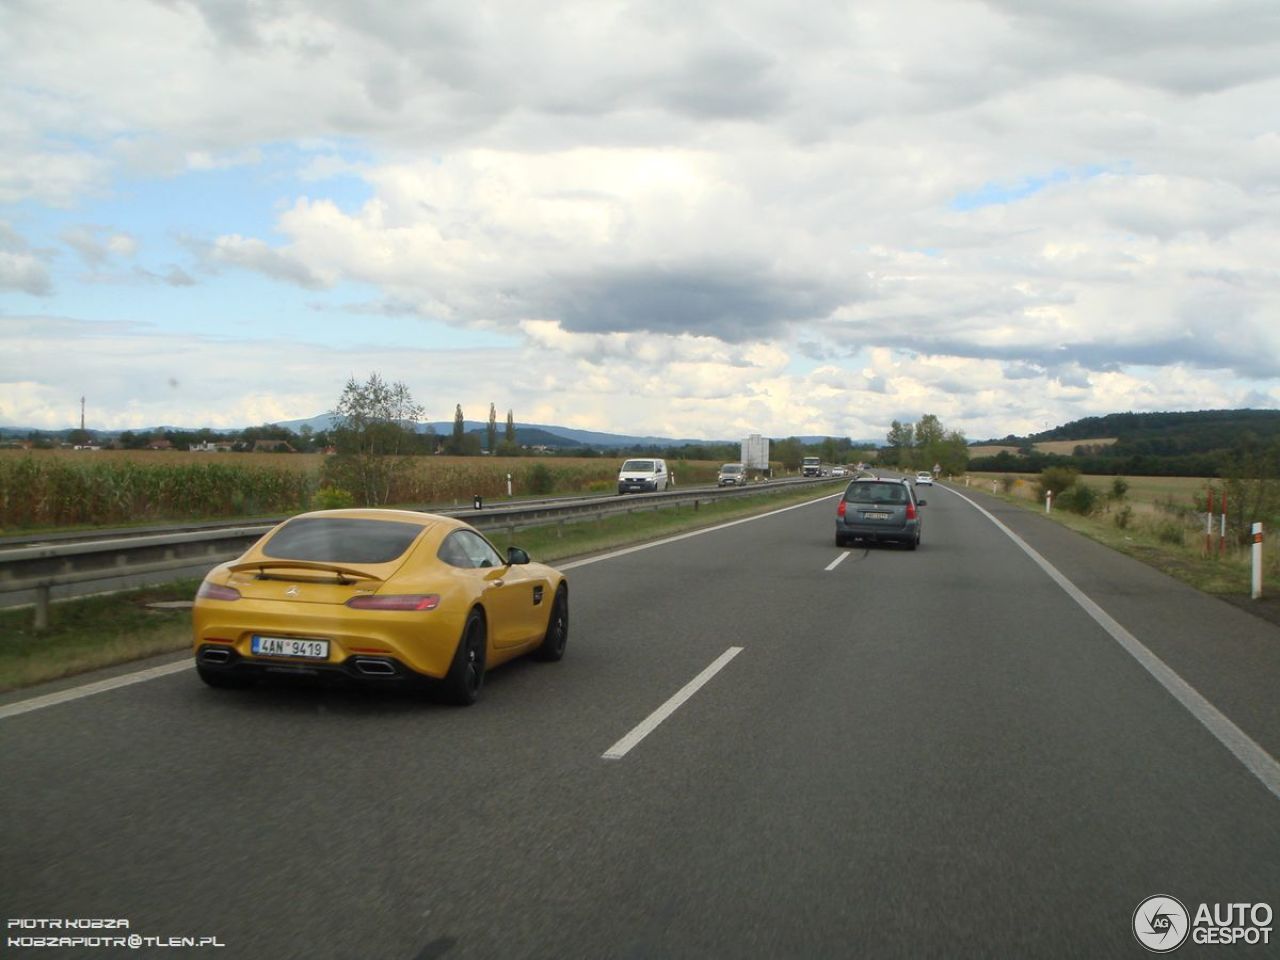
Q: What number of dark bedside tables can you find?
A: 0